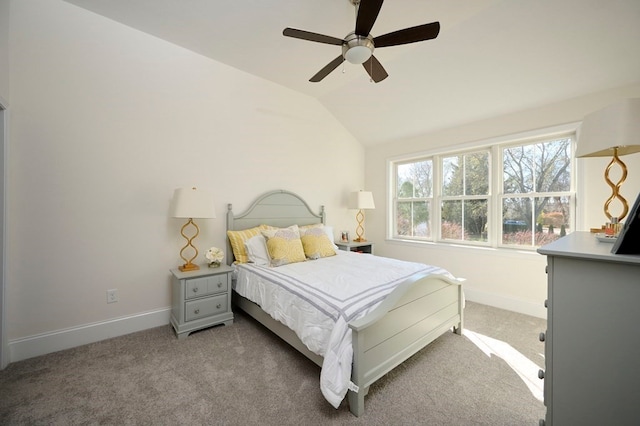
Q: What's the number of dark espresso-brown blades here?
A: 5